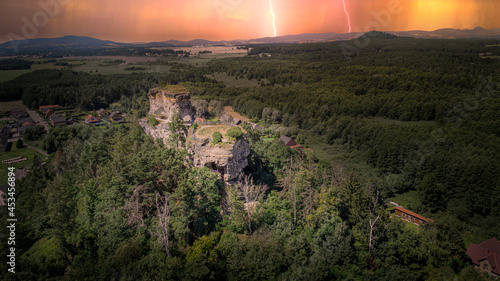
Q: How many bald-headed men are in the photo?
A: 0